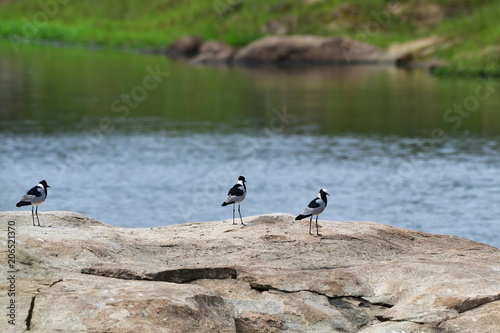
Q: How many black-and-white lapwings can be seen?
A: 3